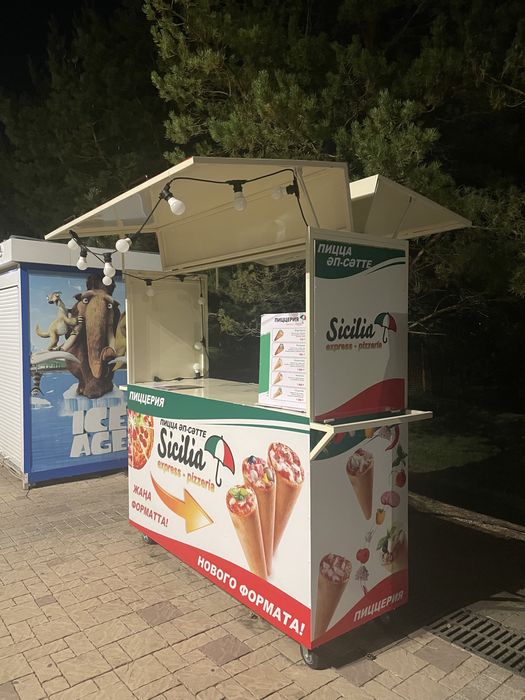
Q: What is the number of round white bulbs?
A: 12